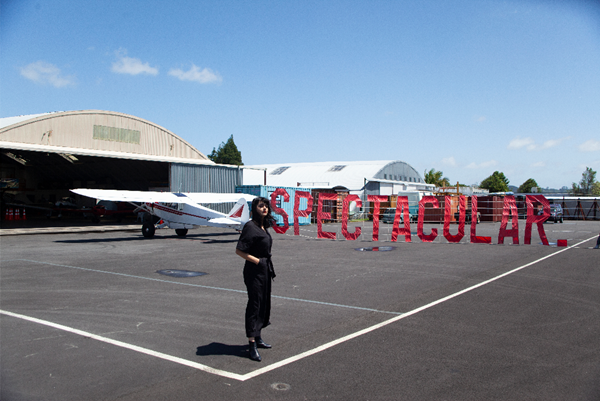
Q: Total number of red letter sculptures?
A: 11